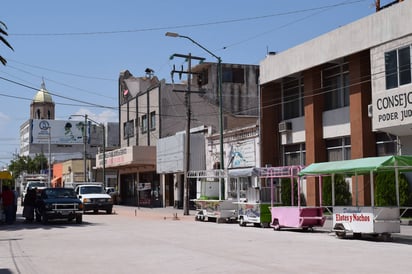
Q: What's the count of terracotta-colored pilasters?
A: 3